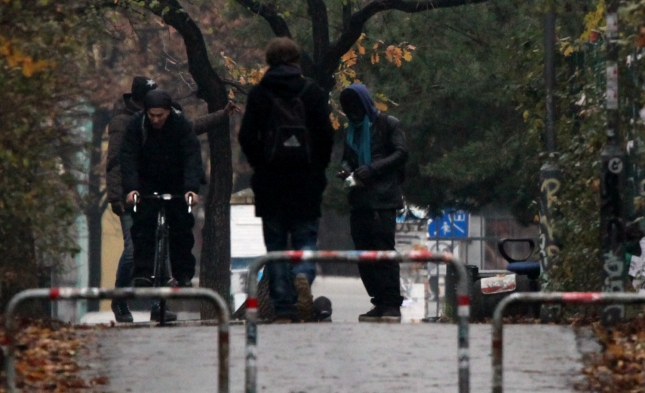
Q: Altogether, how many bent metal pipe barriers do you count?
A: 3